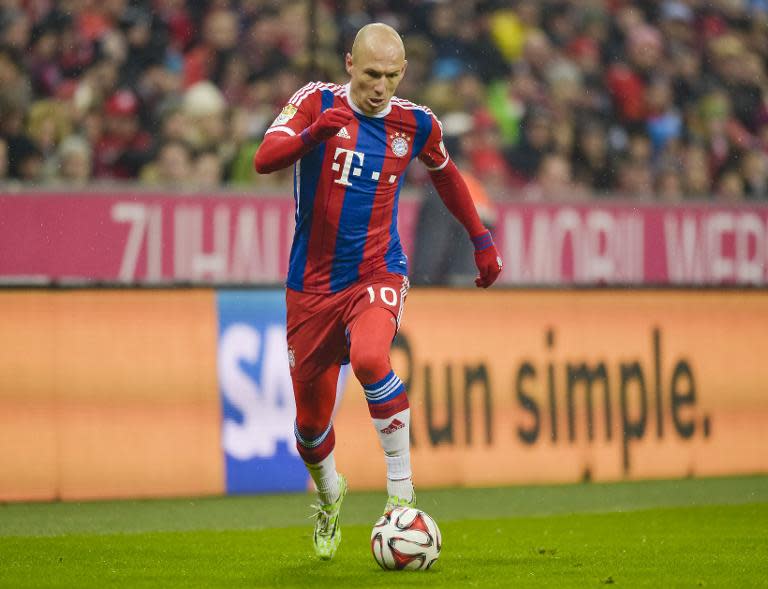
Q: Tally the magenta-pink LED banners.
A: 1